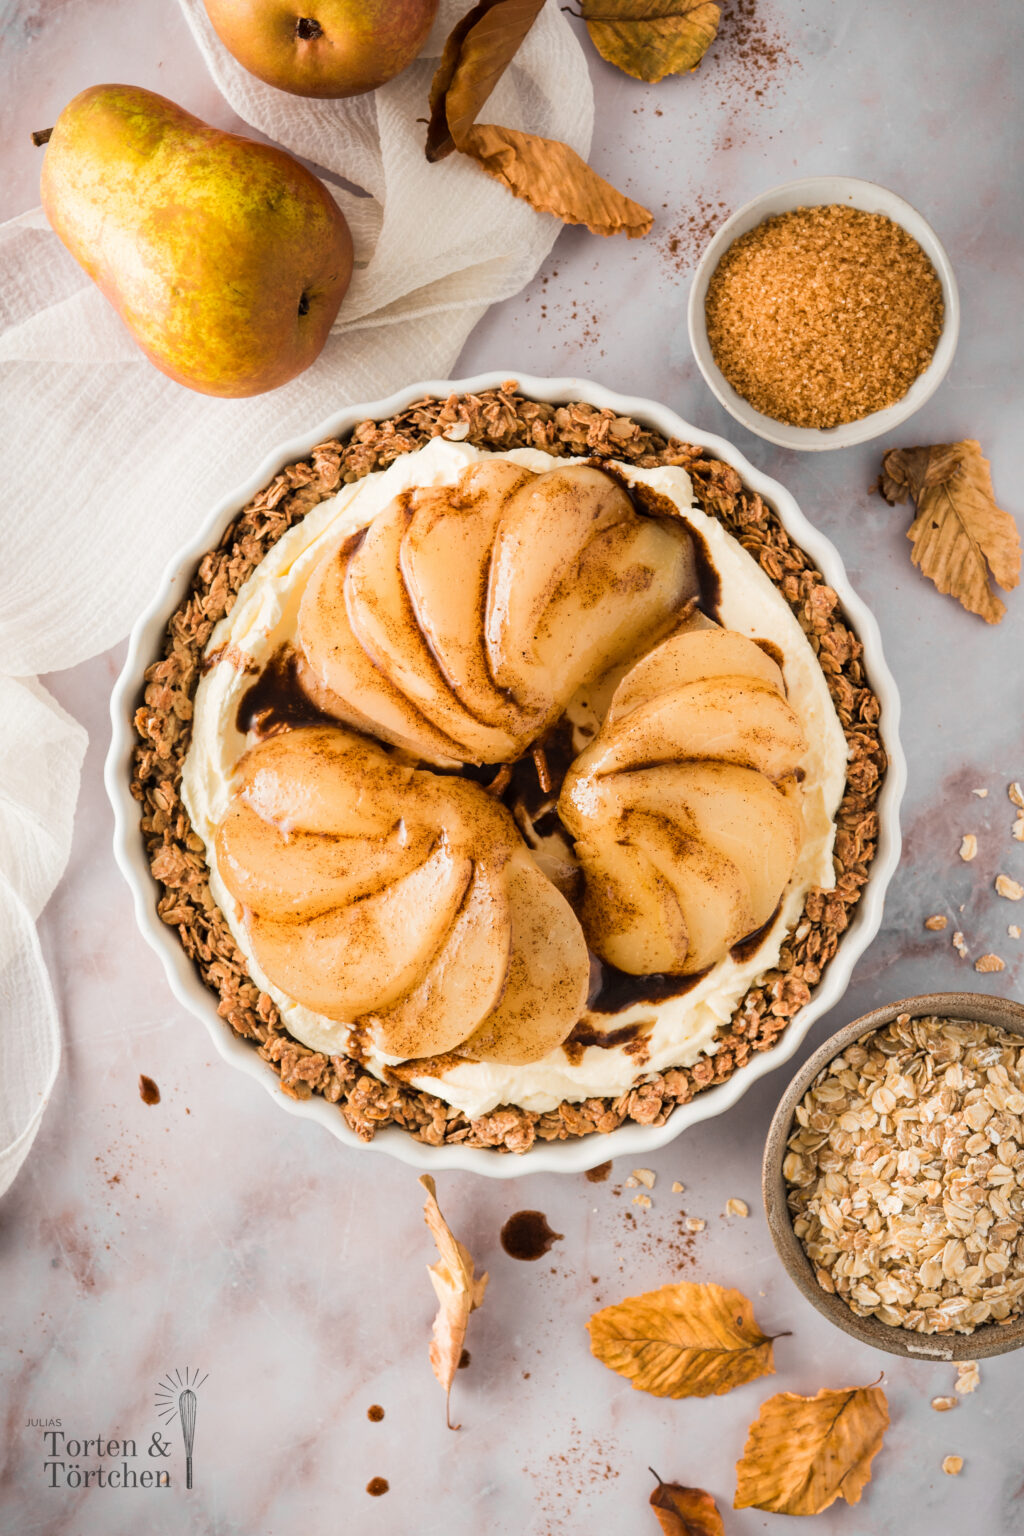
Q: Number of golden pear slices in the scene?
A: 15